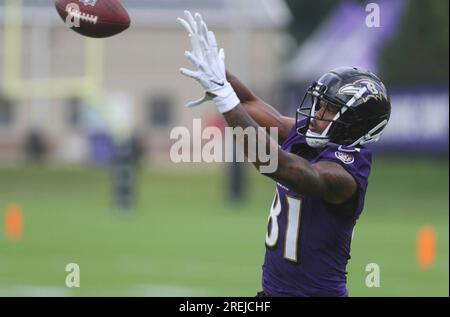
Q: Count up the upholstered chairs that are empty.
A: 0